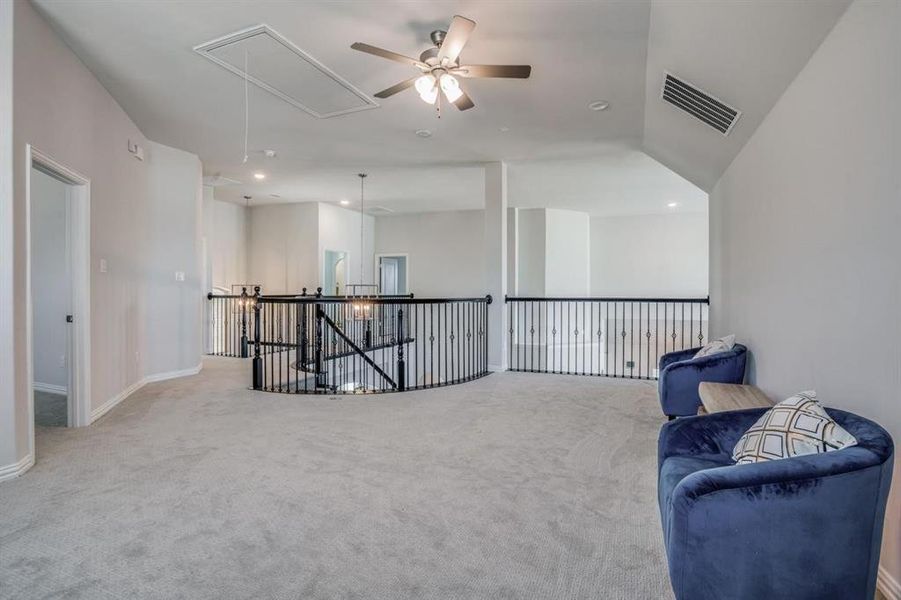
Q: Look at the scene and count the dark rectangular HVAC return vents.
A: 1